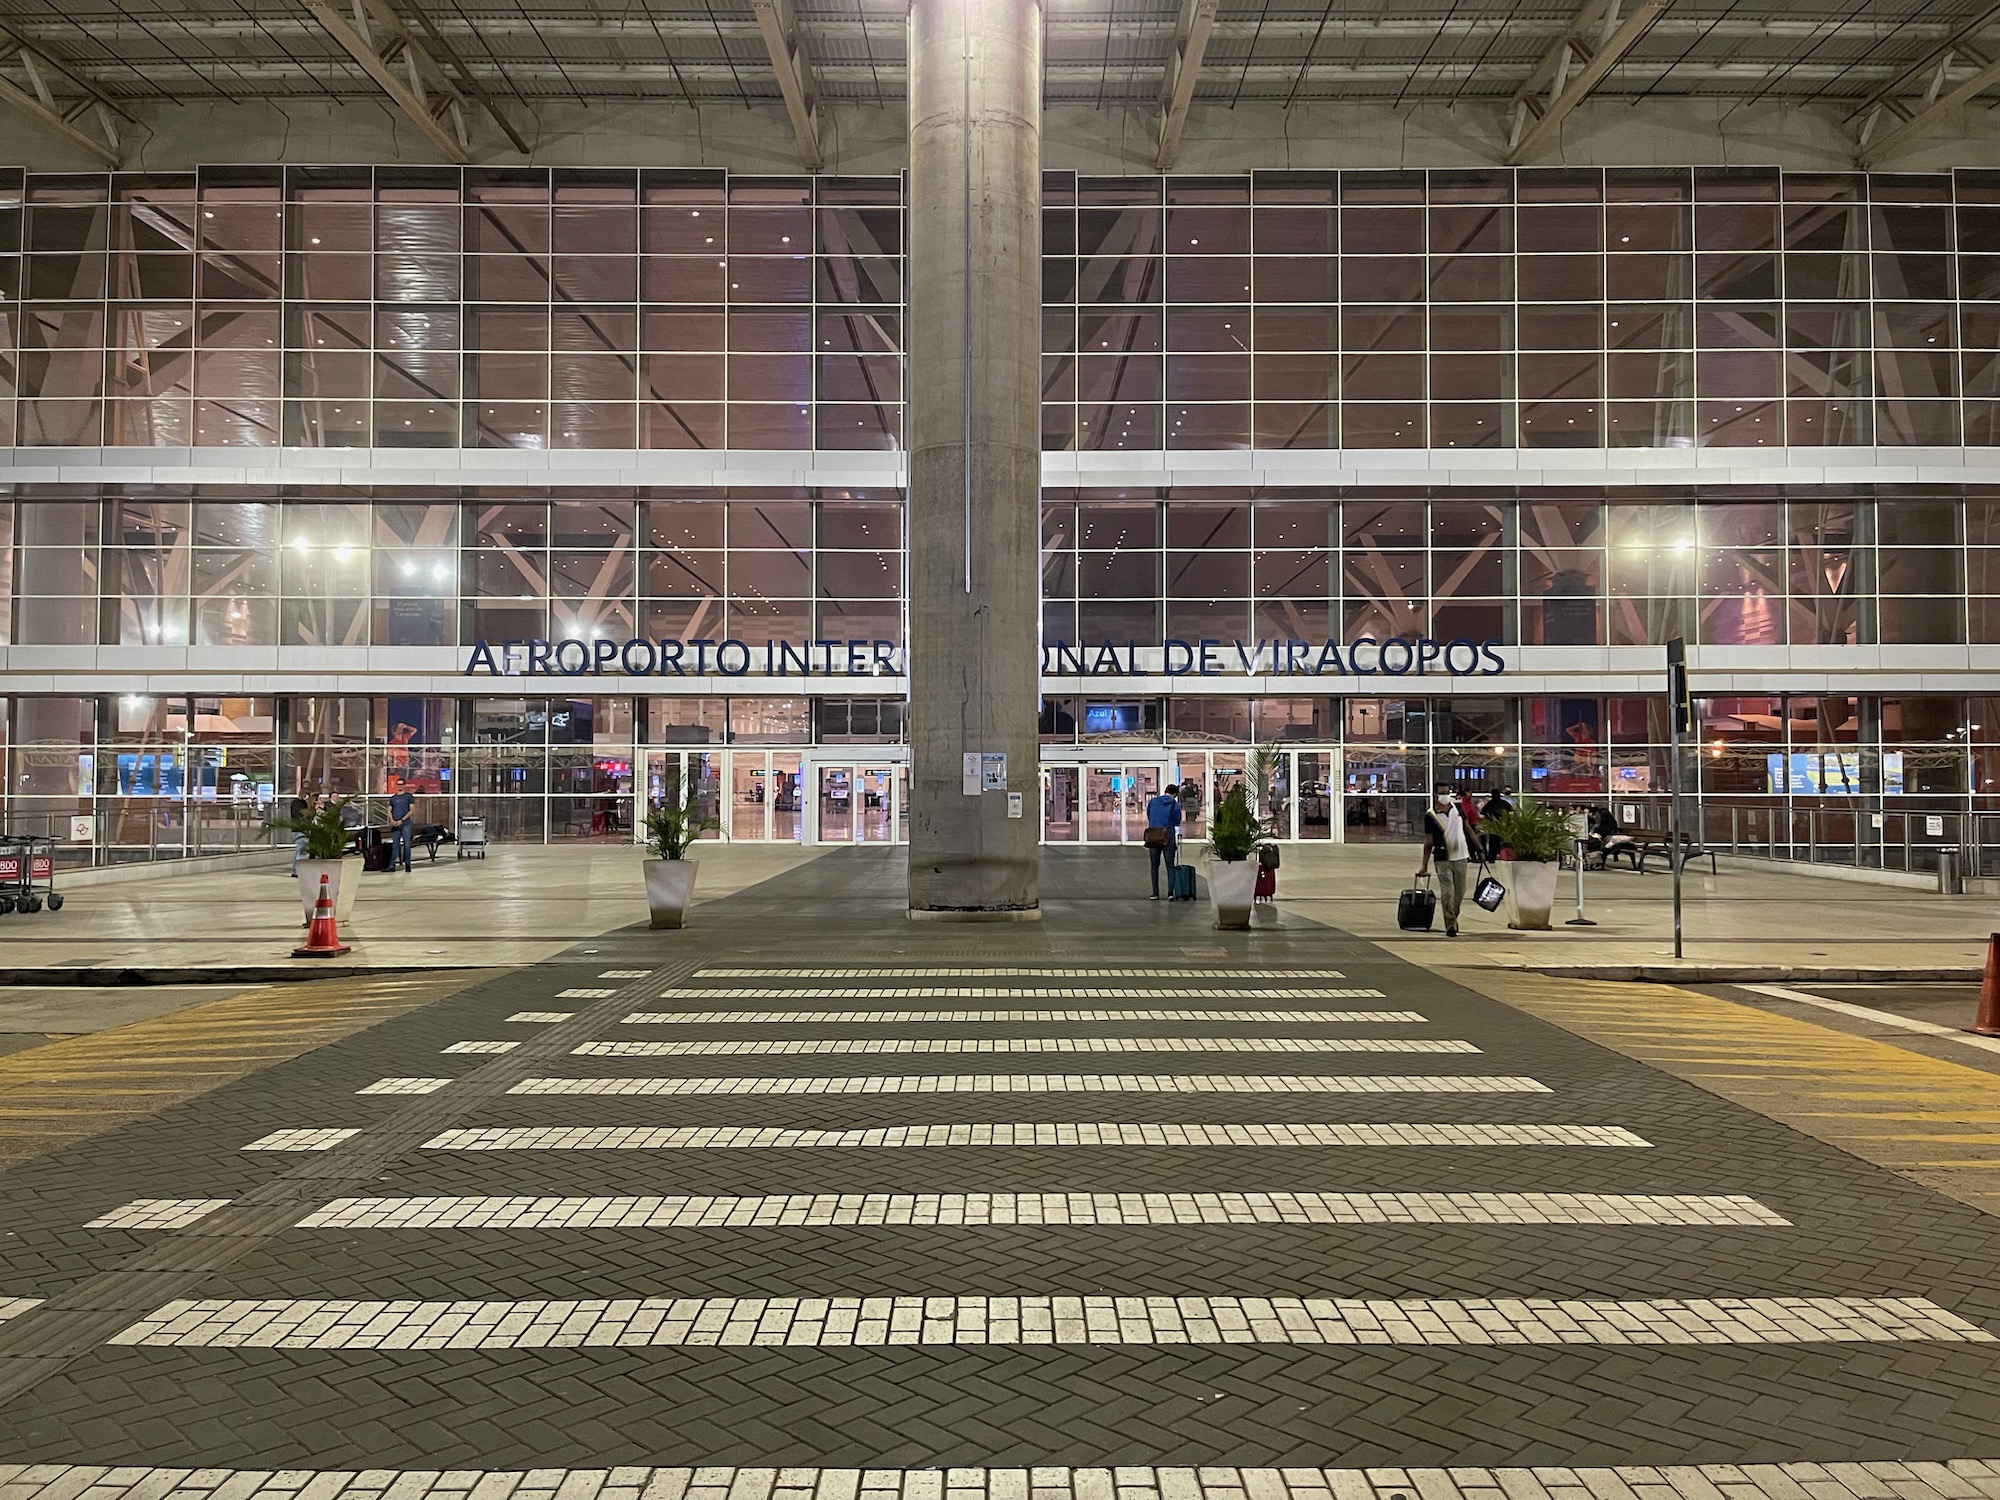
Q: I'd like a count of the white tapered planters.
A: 4